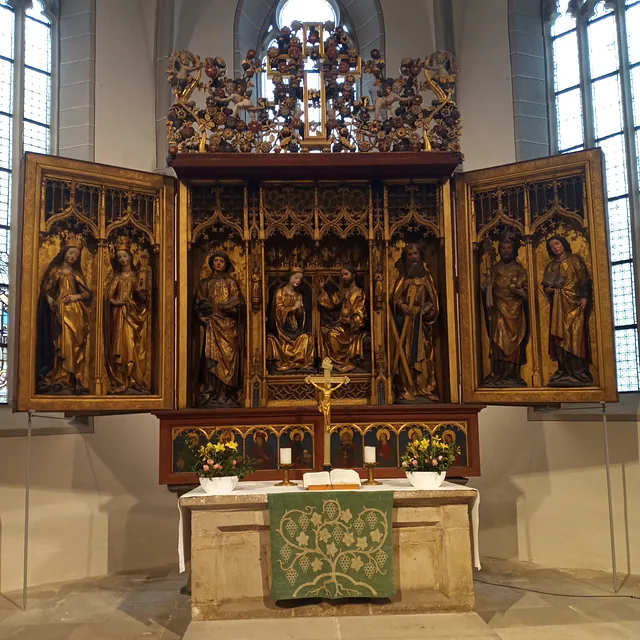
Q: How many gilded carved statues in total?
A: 8